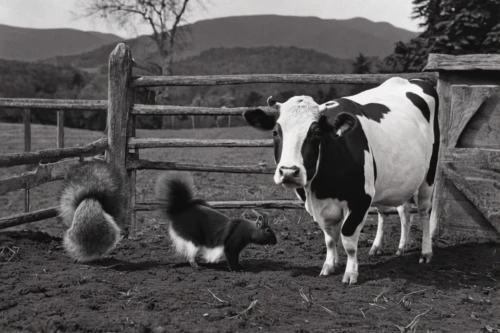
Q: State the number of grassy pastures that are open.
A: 1